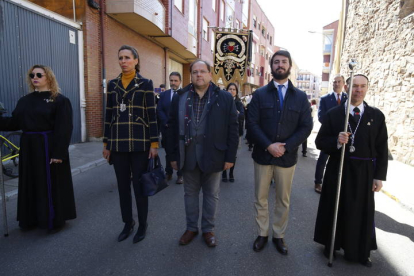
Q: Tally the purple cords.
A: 2